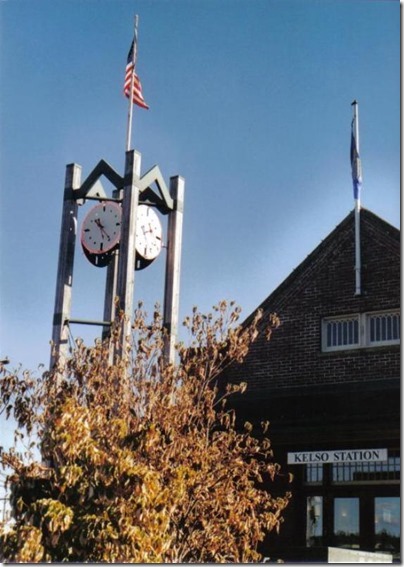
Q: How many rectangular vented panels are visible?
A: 2